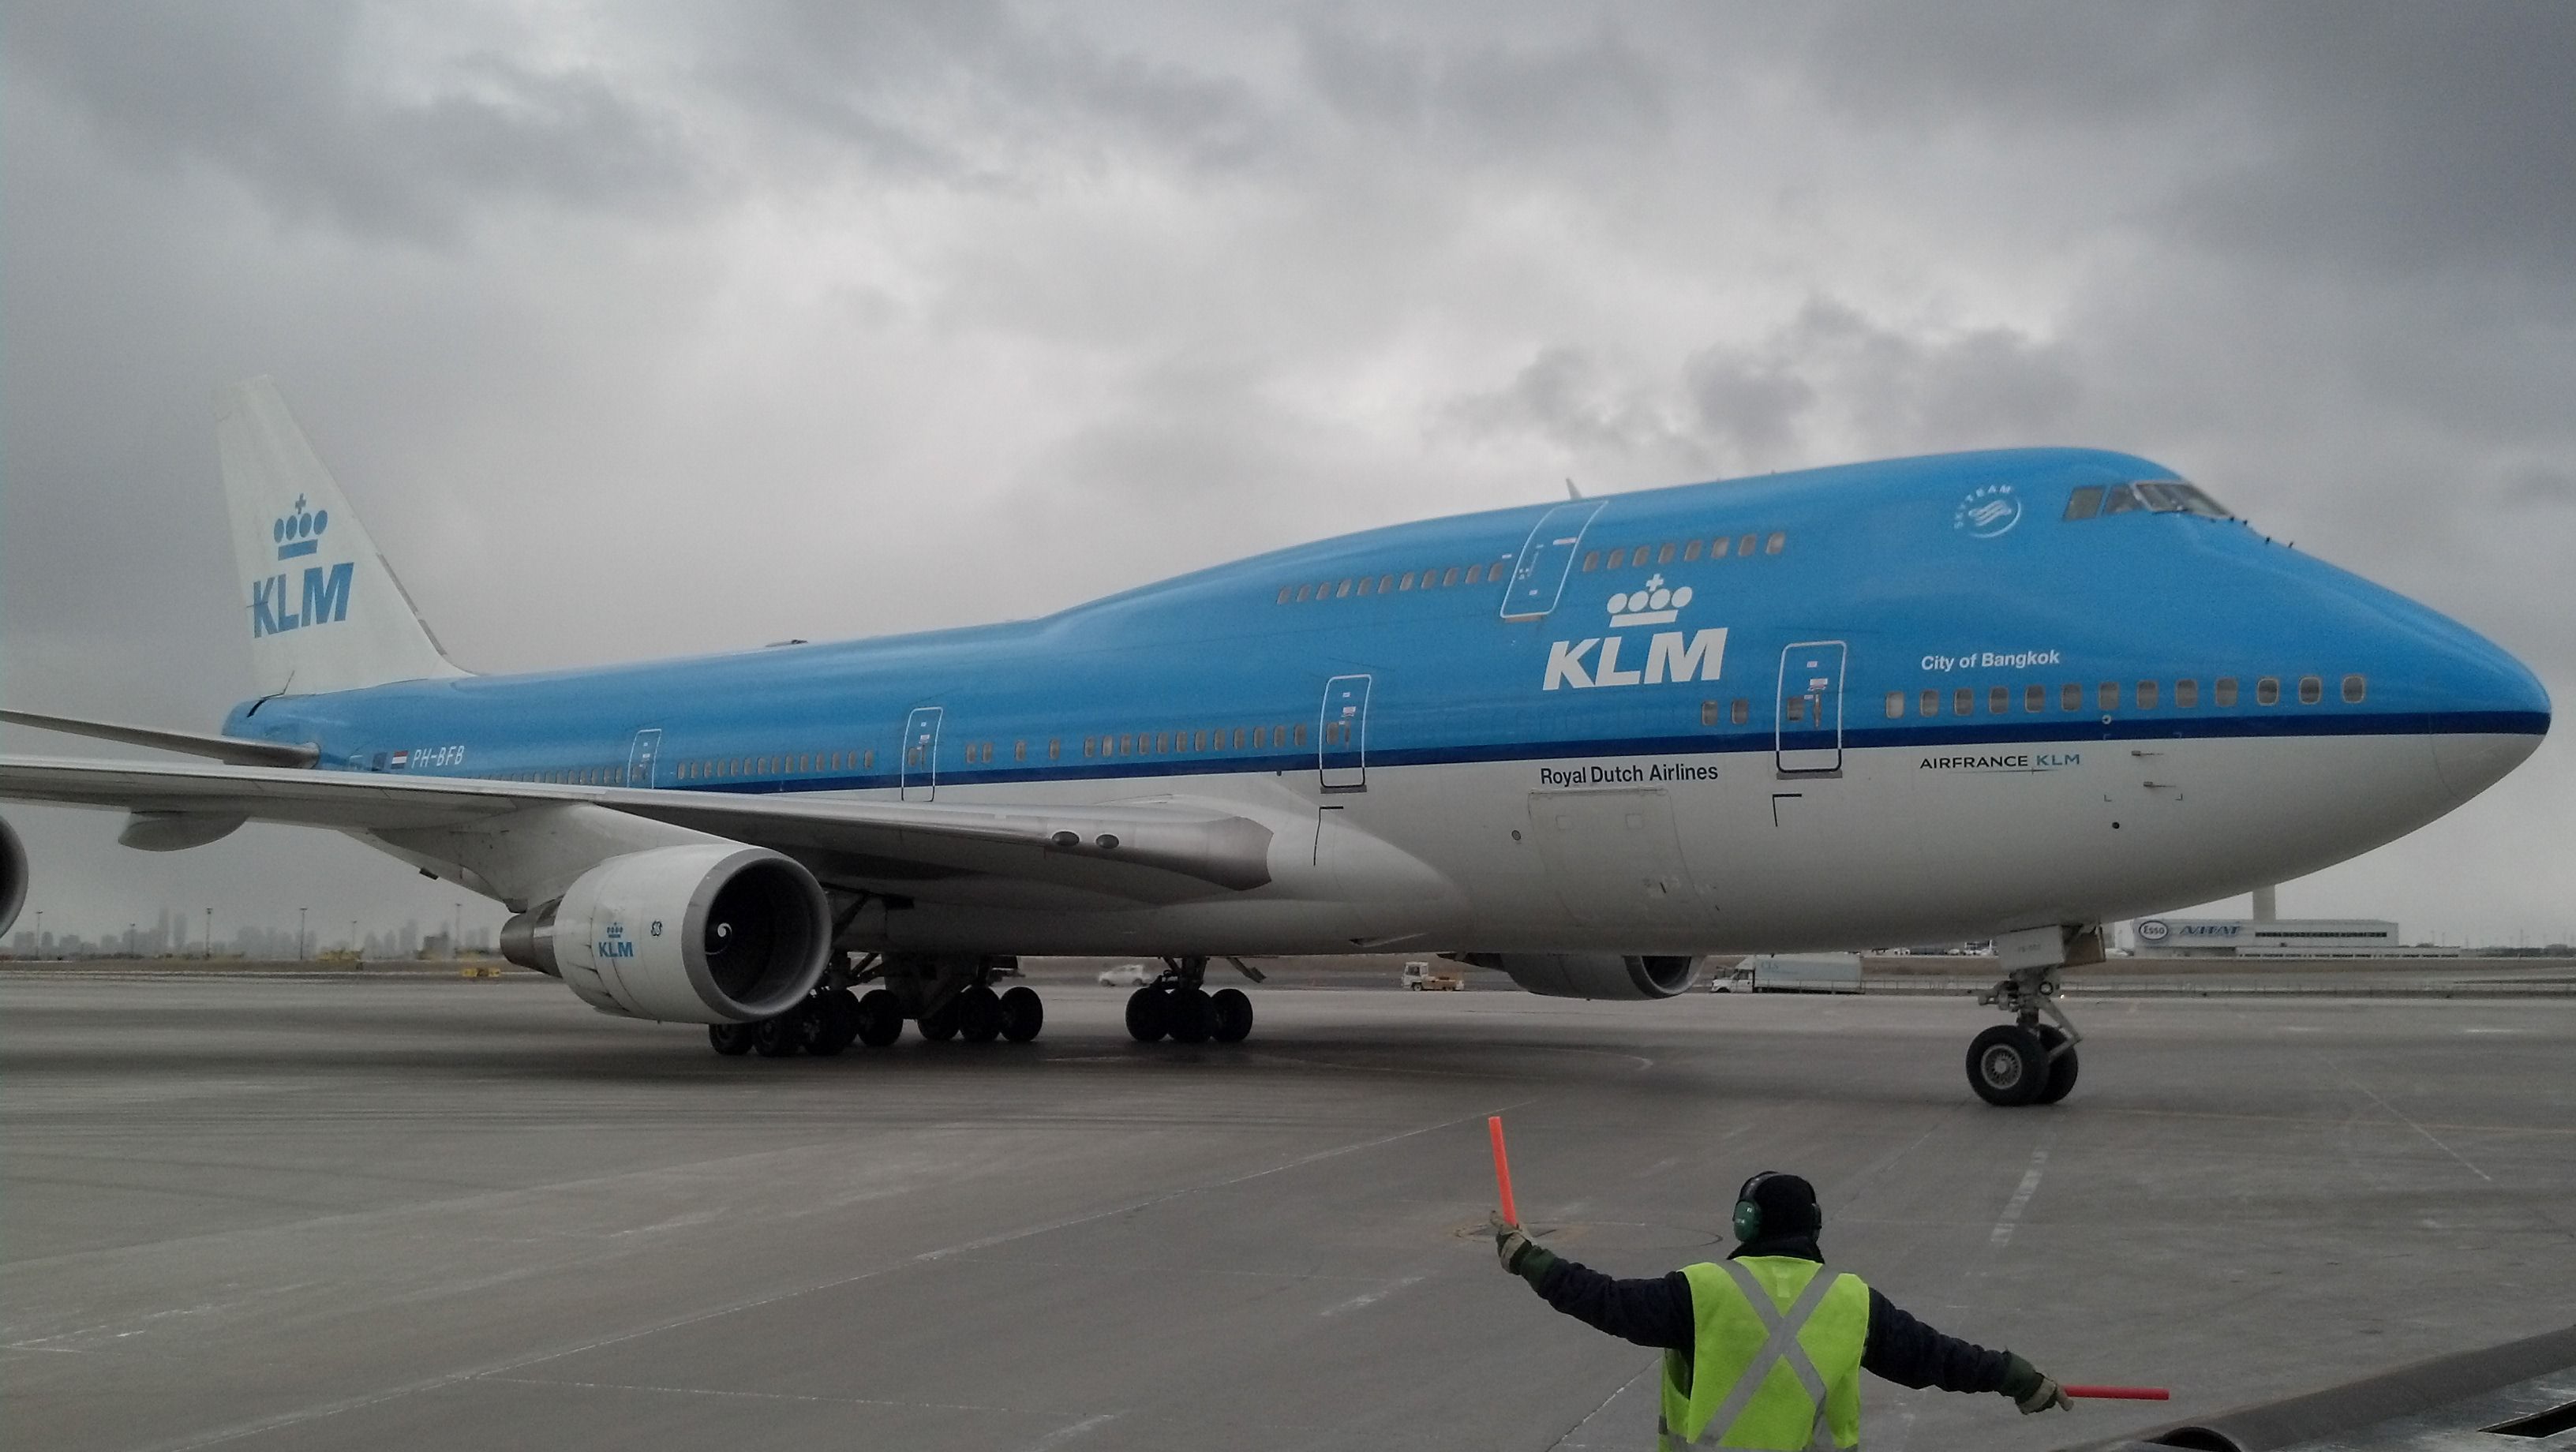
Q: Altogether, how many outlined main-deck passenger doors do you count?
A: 4